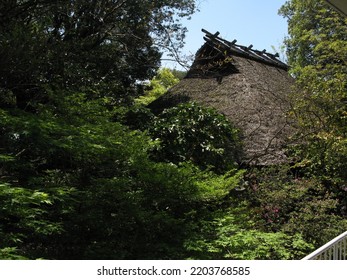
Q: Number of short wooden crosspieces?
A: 5